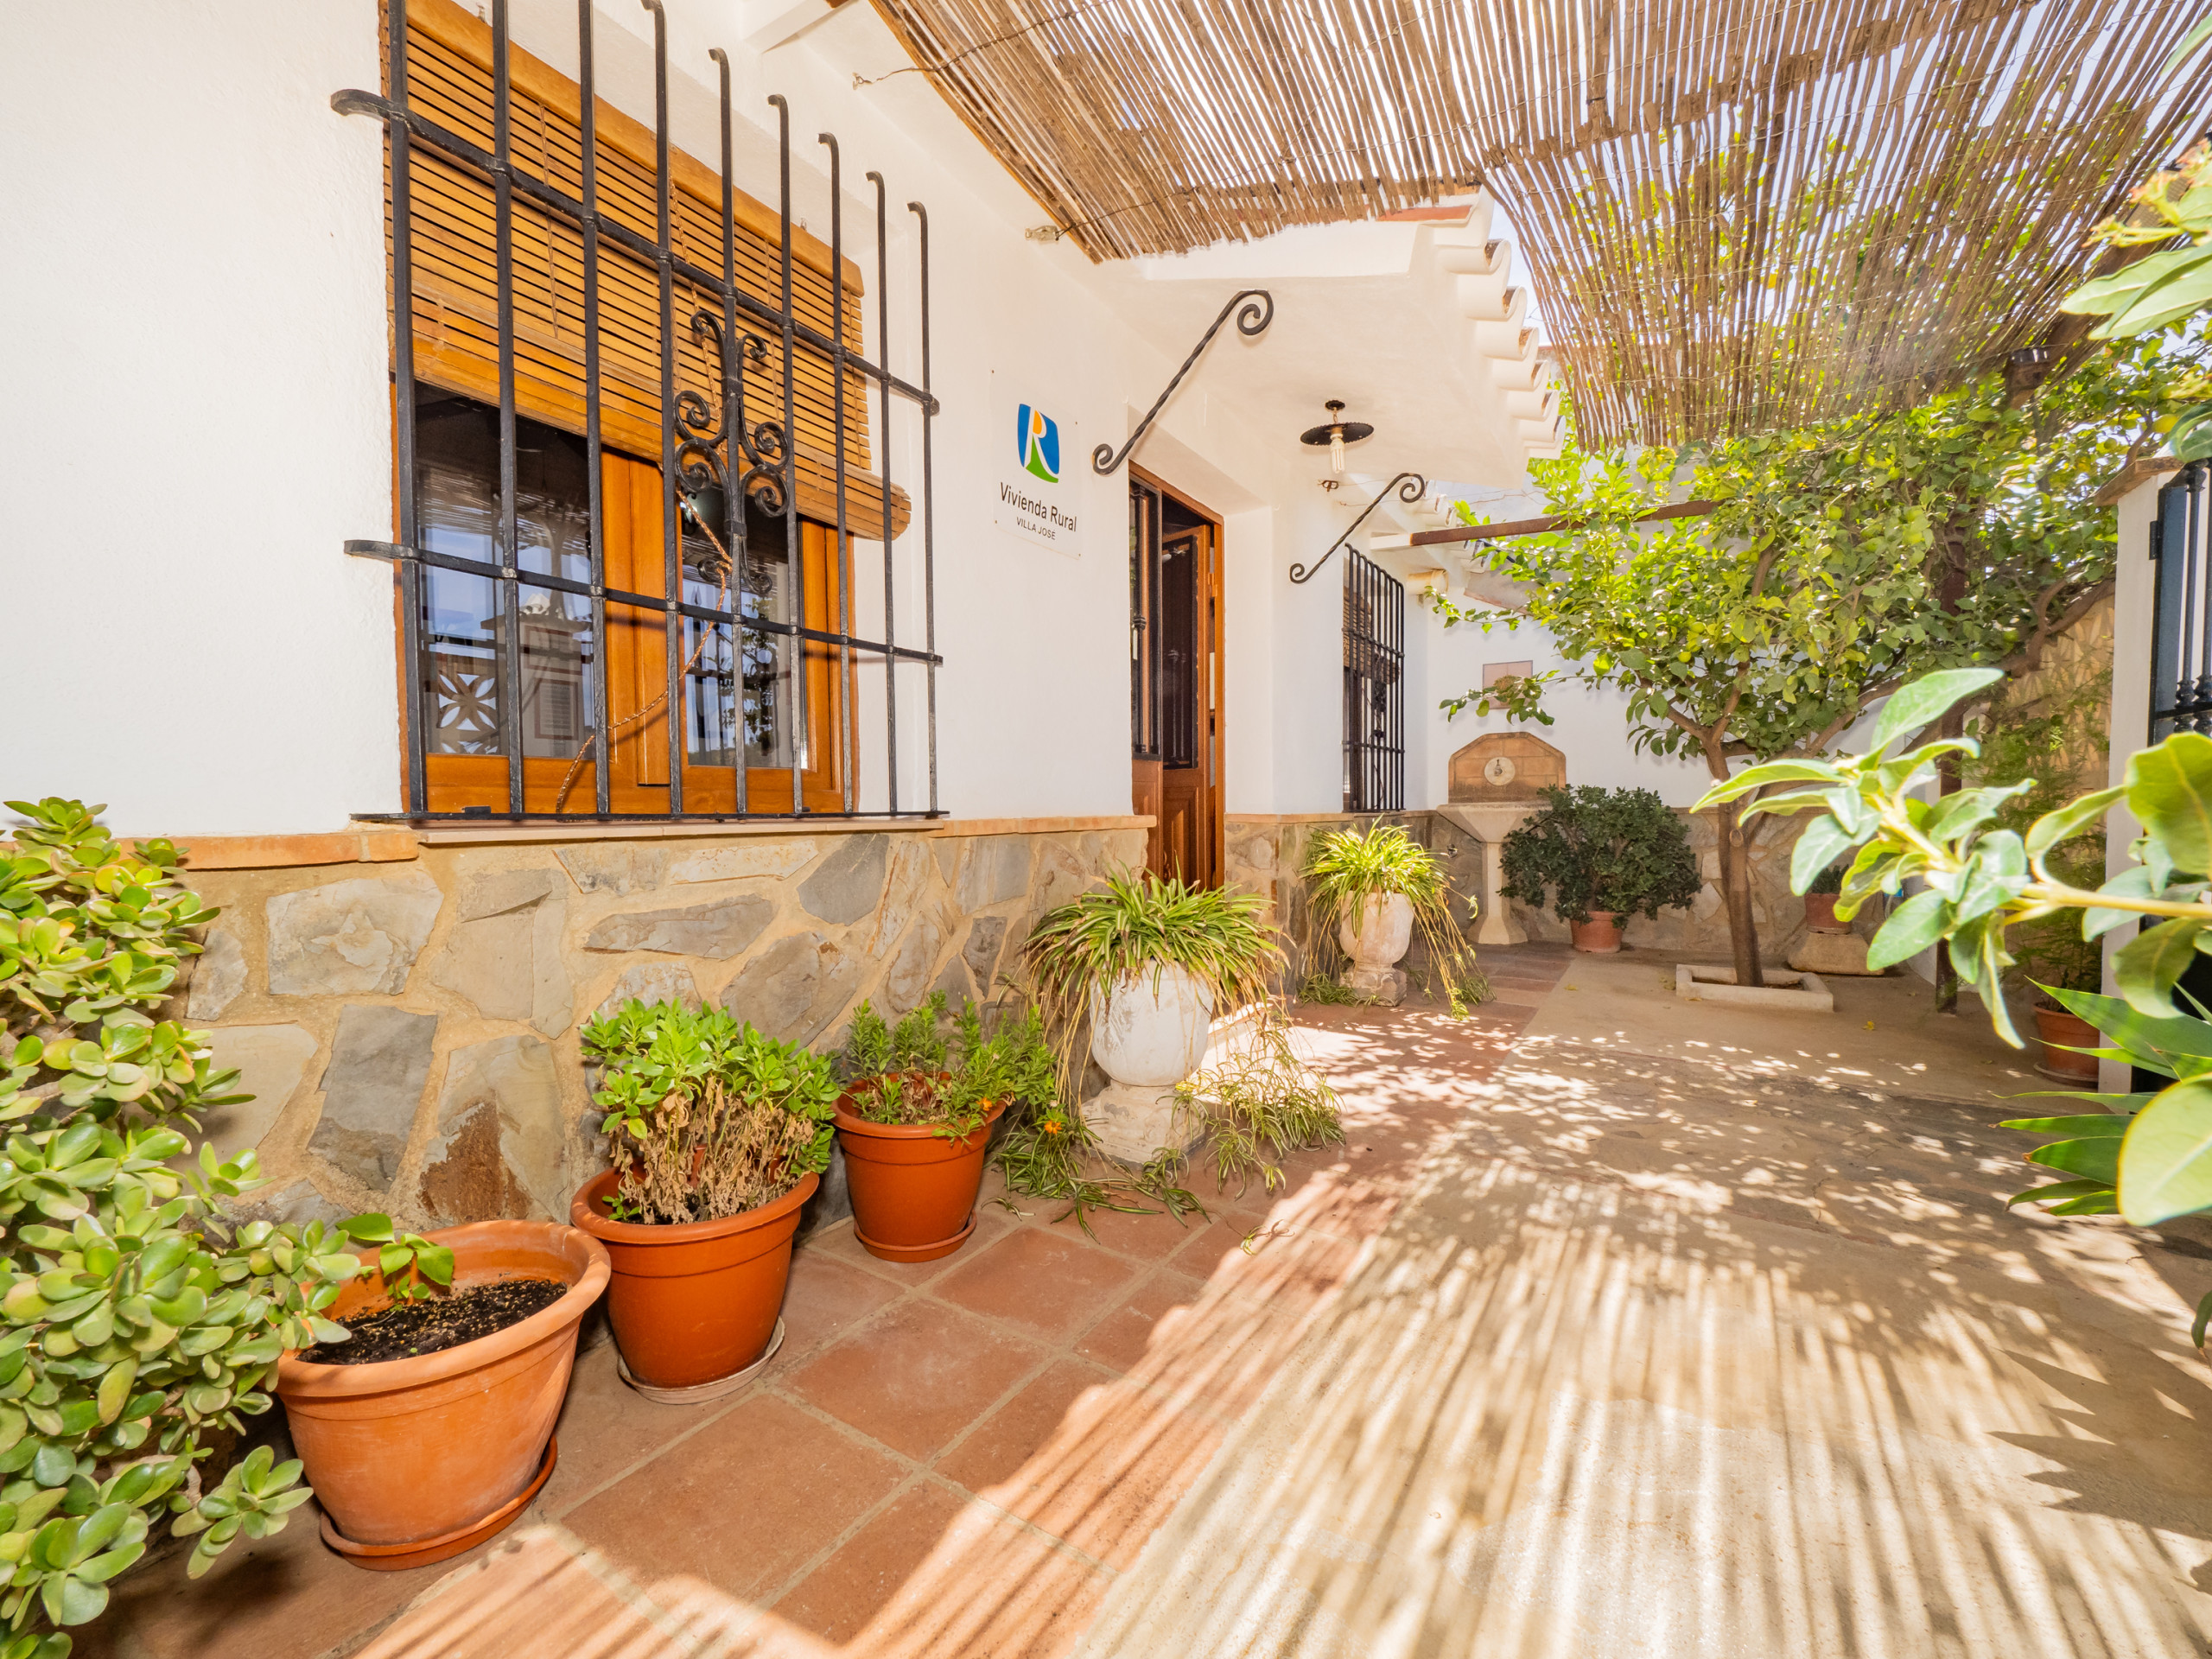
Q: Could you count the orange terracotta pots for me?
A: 6